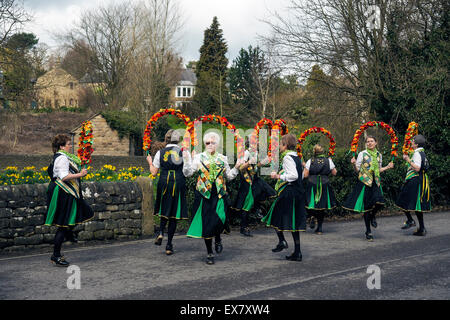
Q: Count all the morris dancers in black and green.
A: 8